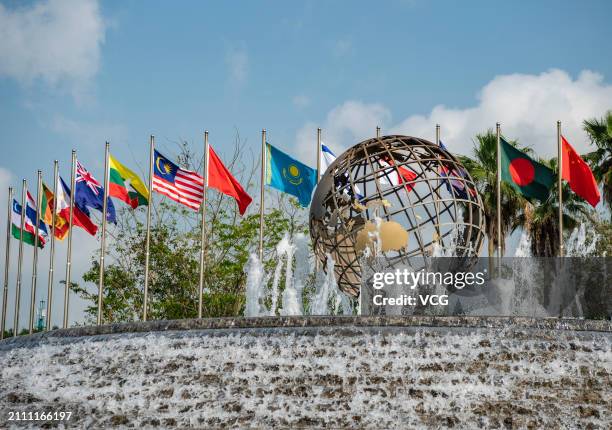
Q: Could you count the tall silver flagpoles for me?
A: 14